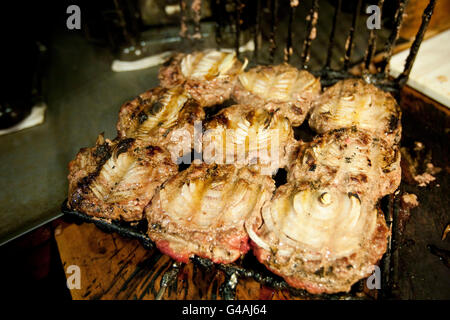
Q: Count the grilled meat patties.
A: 9